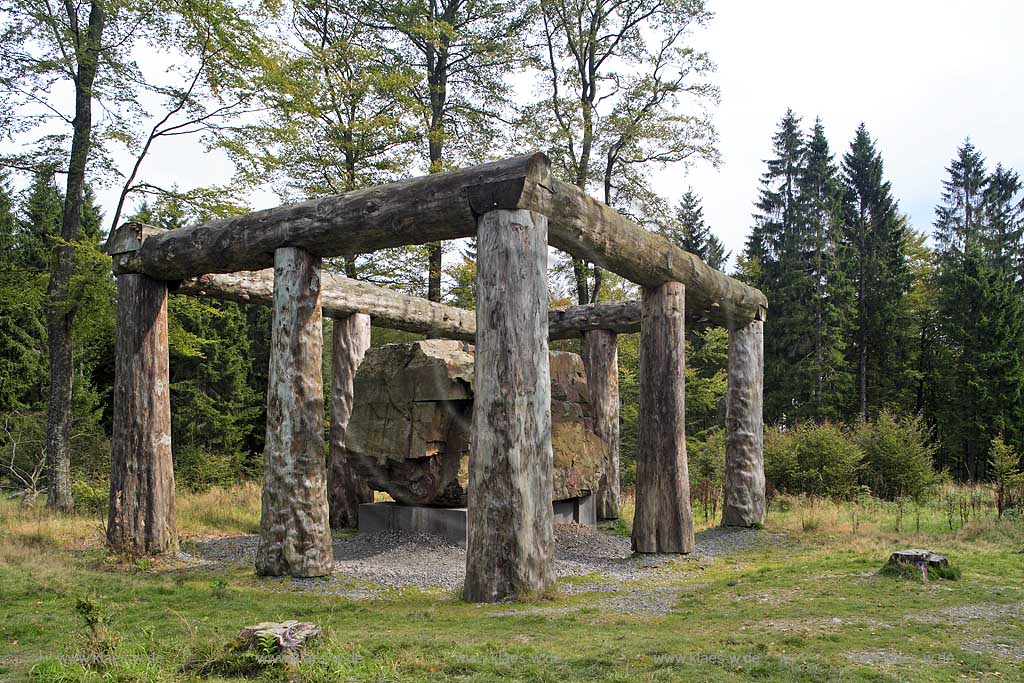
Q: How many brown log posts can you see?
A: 7